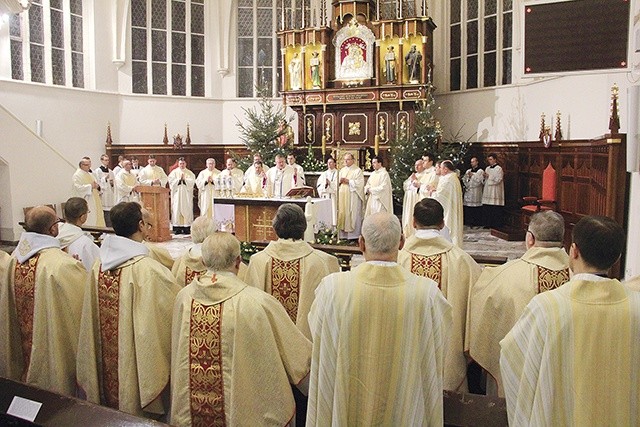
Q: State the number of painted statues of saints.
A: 4